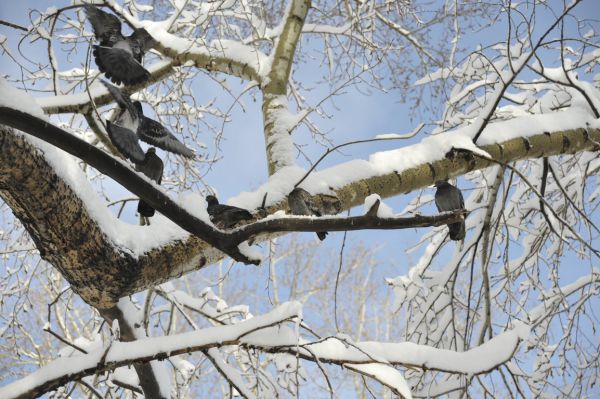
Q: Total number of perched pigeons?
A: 4